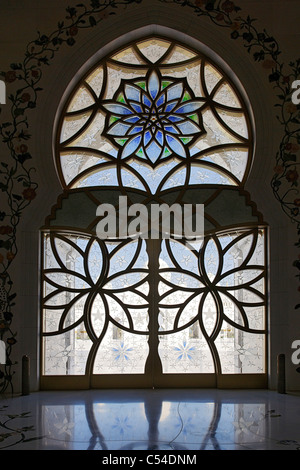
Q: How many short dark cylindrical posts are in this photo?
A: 2